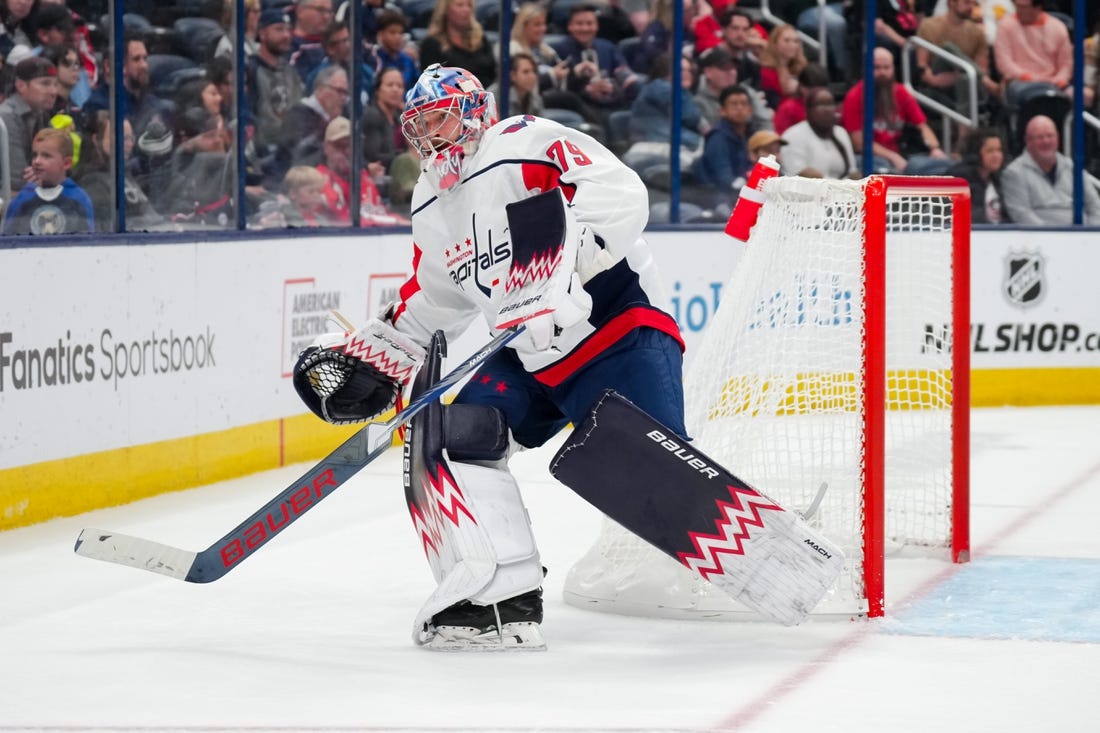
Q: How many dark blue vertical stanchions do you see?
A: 7